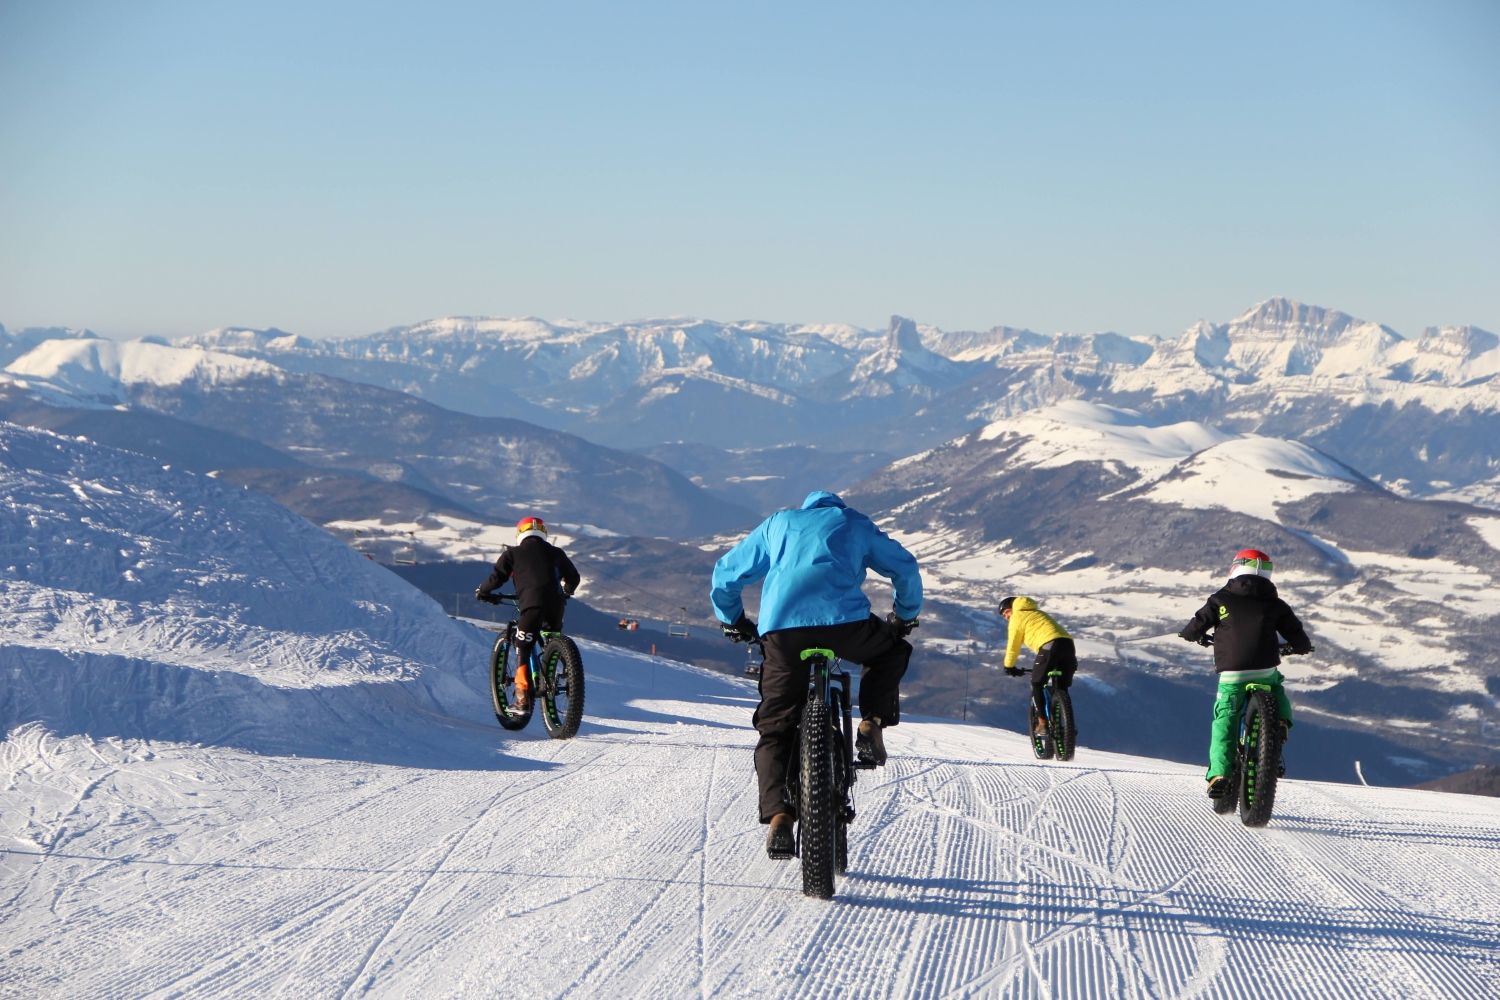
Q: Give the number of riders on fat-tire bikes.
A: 4